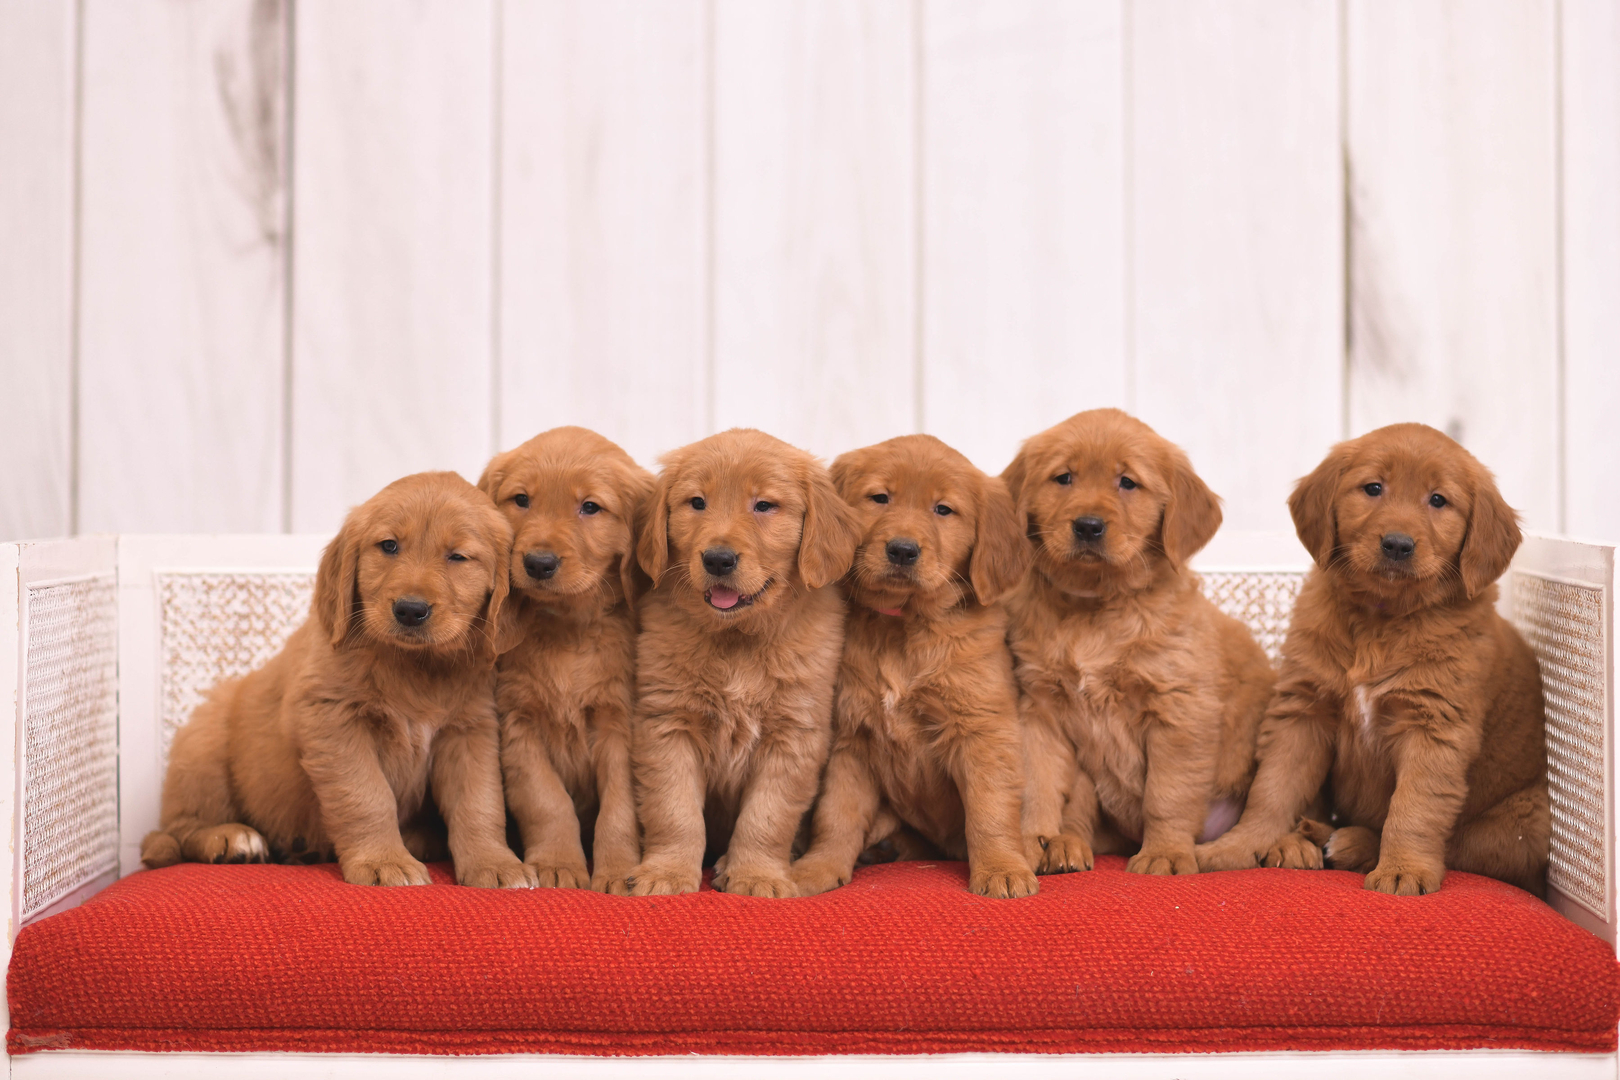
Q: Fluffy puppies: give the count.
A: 6